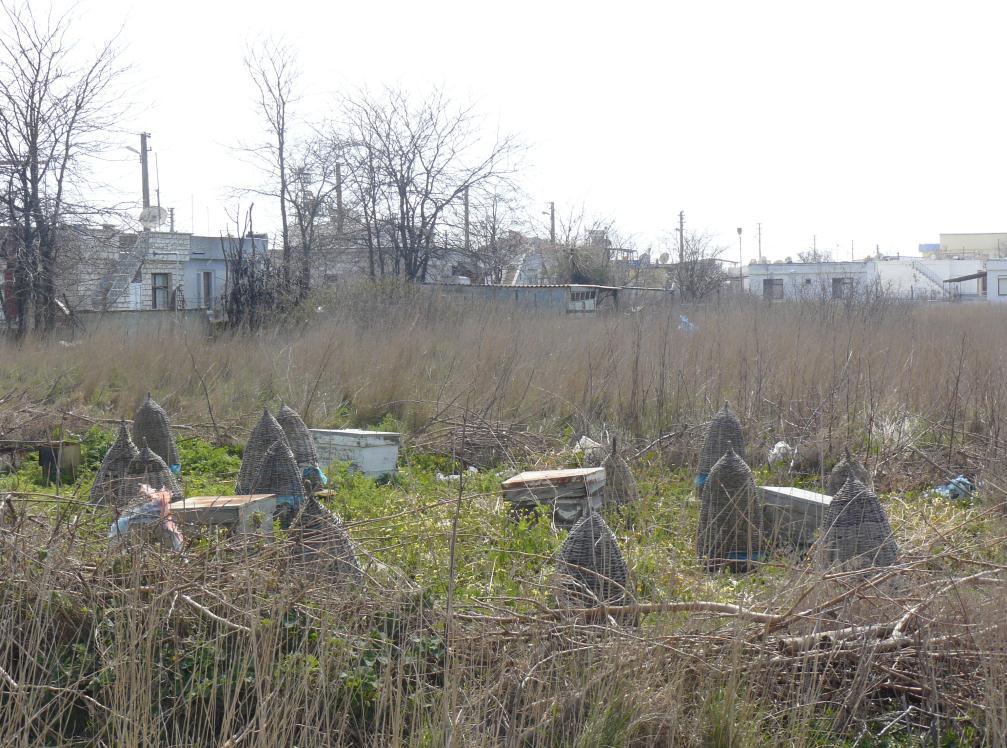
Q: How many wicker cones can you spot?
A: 13